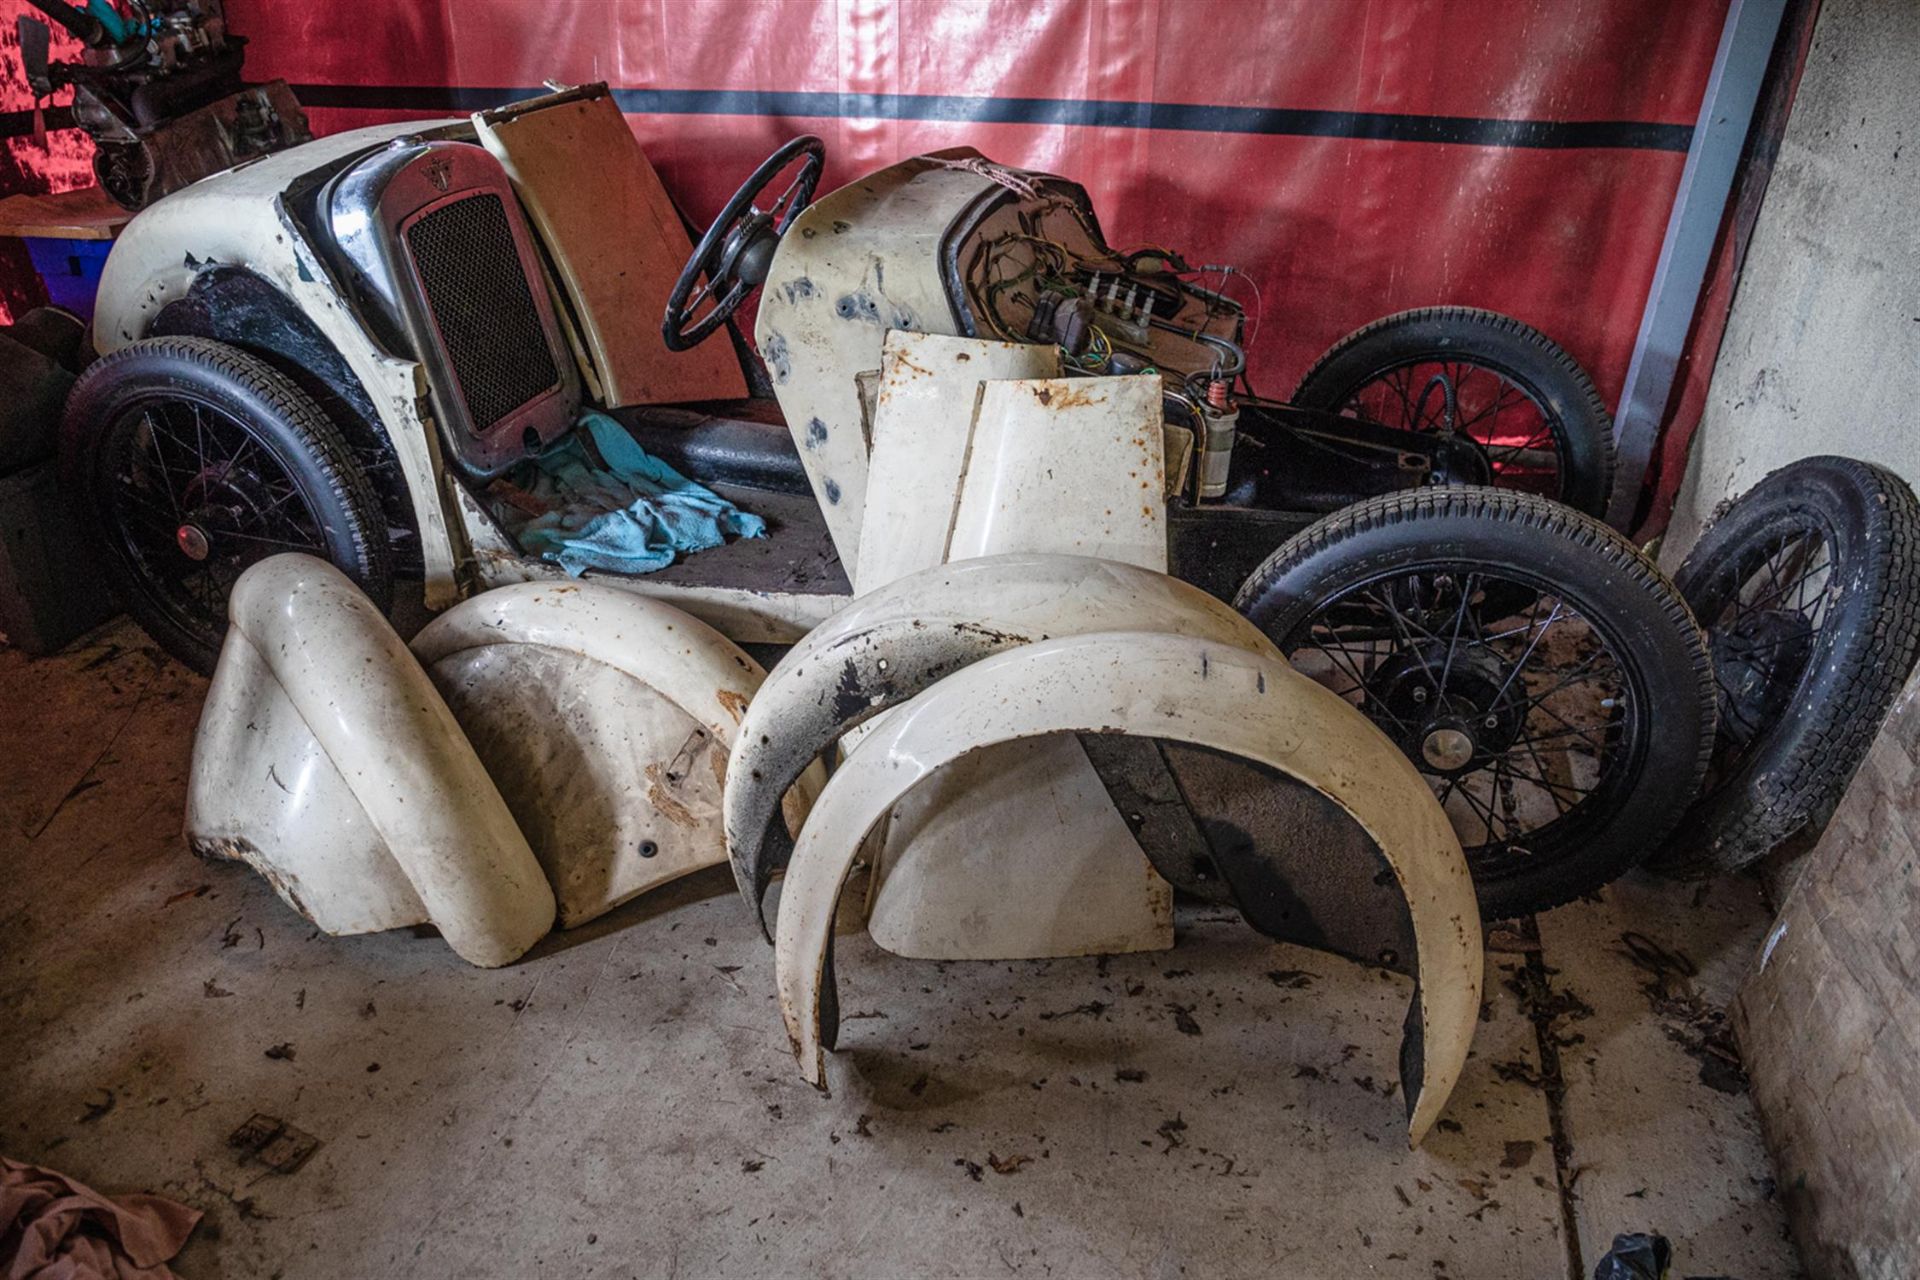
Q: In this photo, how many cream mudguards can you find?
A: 4